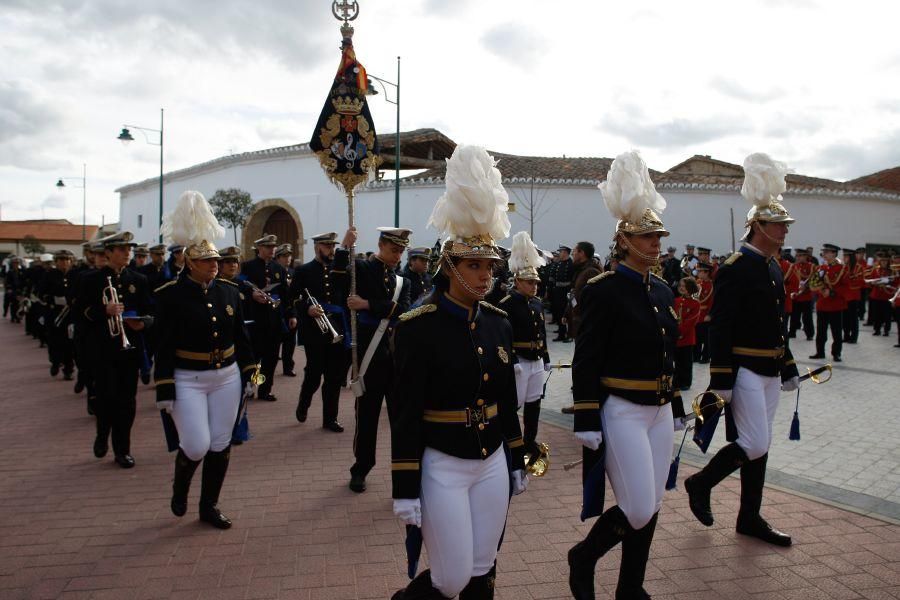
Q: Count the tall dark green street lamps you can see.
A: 3